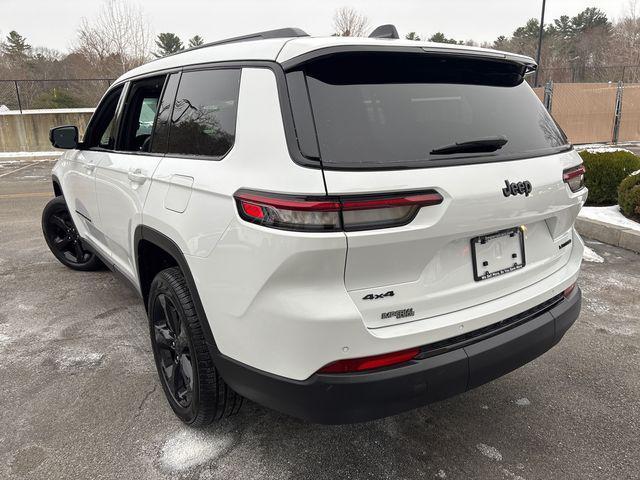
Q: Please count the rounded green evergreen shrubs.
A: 2